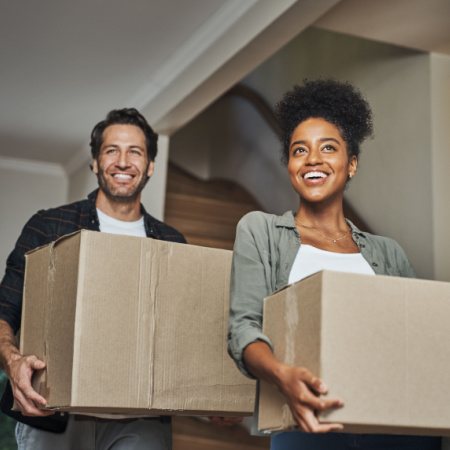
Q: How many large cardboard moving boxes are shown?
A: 2